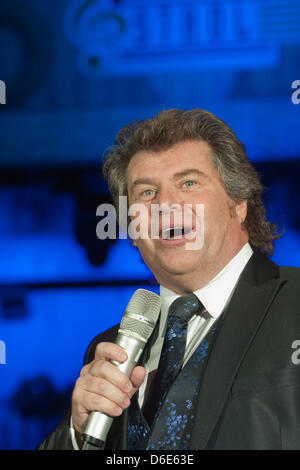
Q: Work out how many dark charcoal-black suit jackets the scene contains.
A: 1